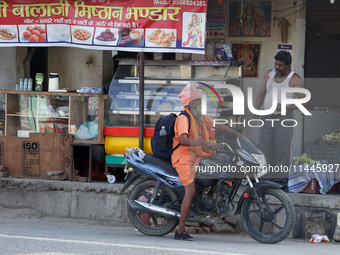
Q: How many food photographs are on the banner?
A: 7